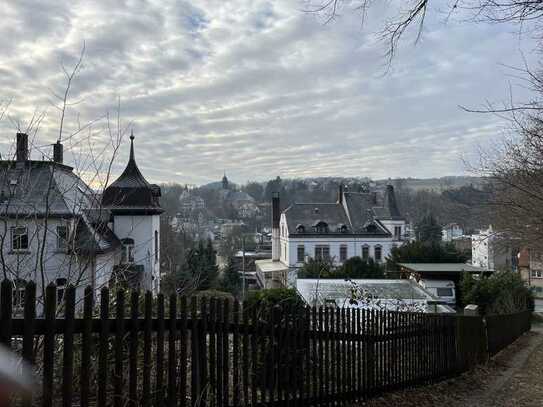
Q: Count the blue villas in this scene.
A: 0